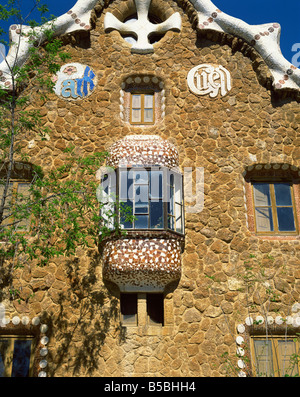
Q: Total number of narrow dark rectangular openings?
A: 2